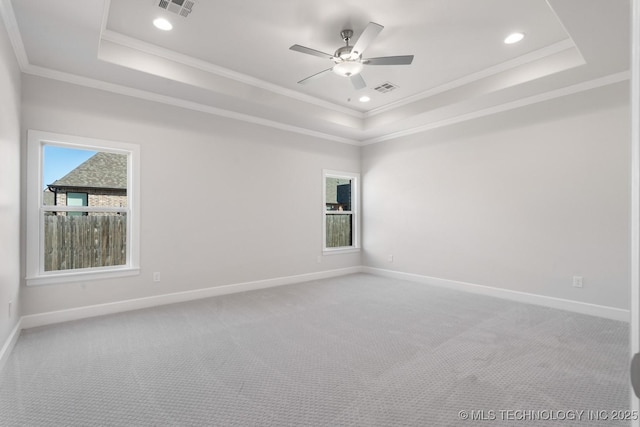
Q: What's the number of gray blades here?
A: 5